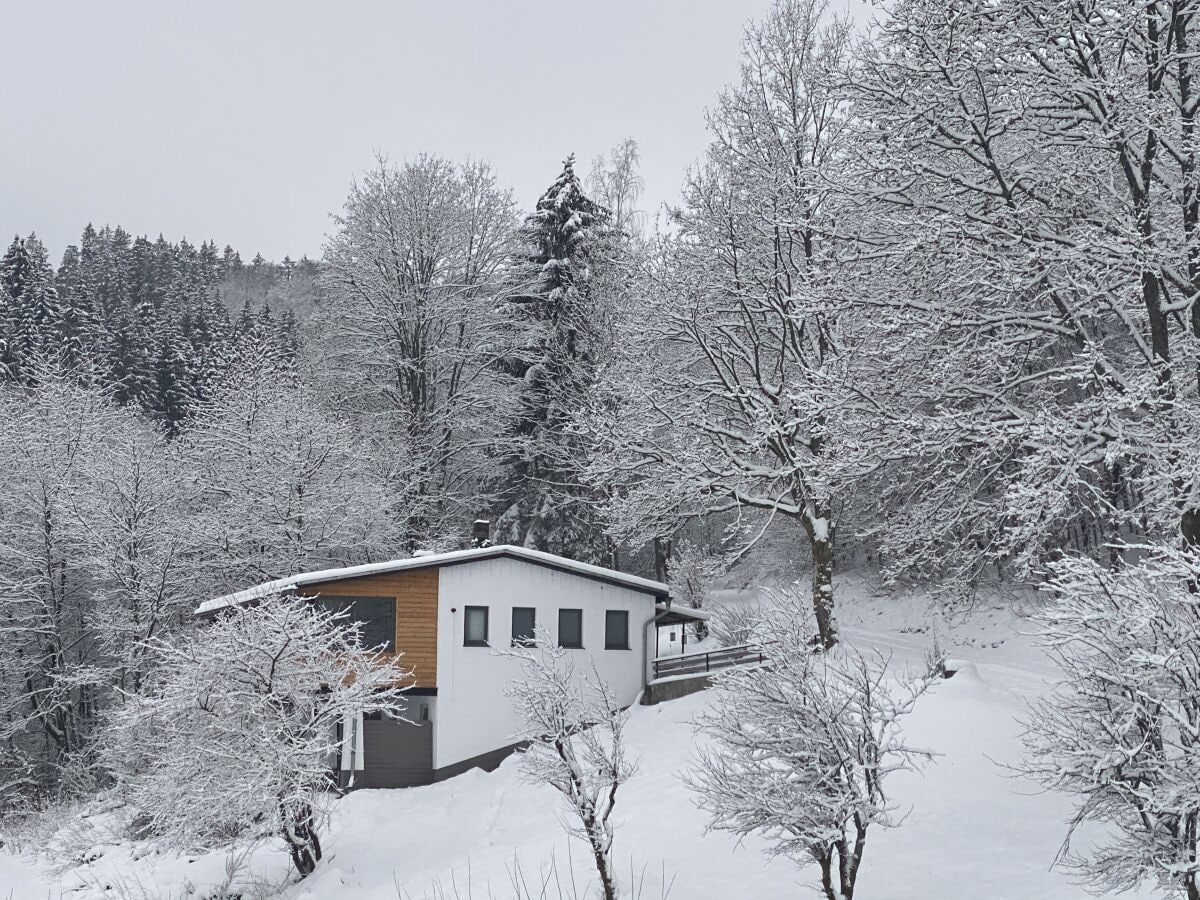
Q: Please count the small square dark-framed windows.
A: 4